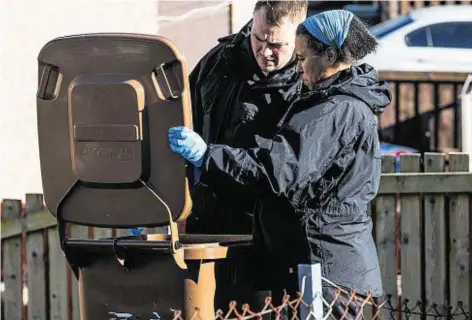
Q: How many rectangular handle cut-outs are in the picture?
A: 2